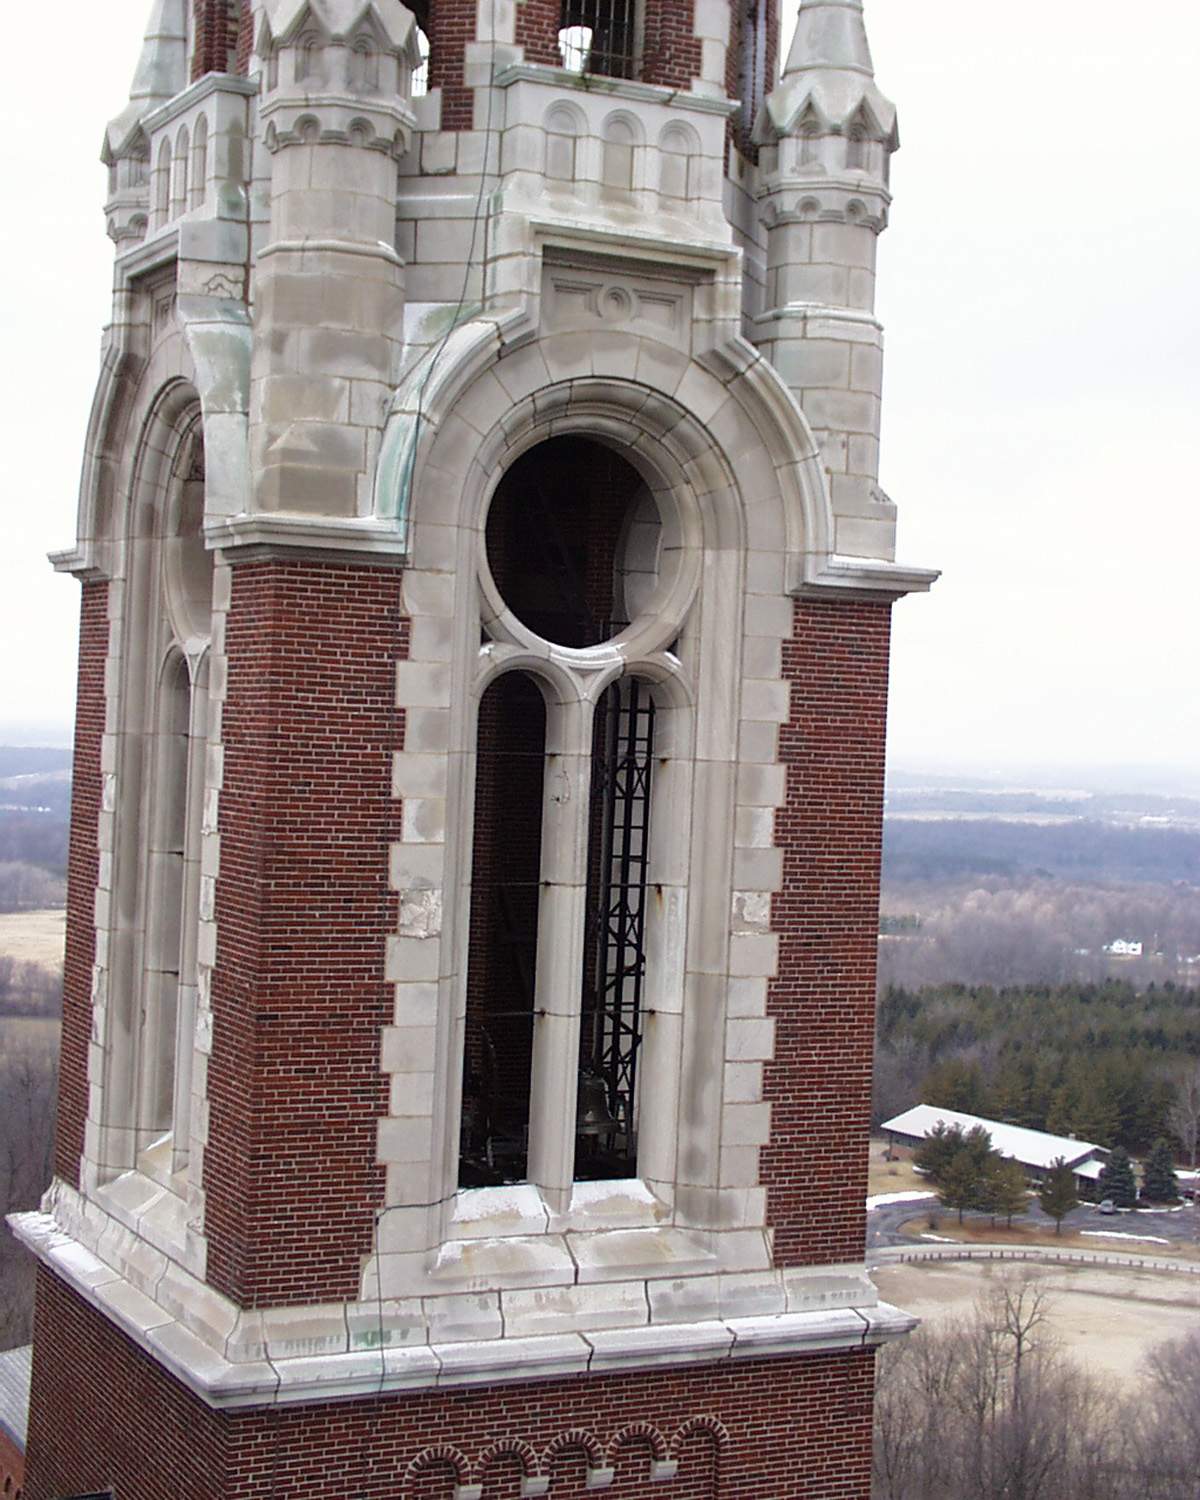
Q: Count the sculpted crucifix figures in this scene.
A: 0